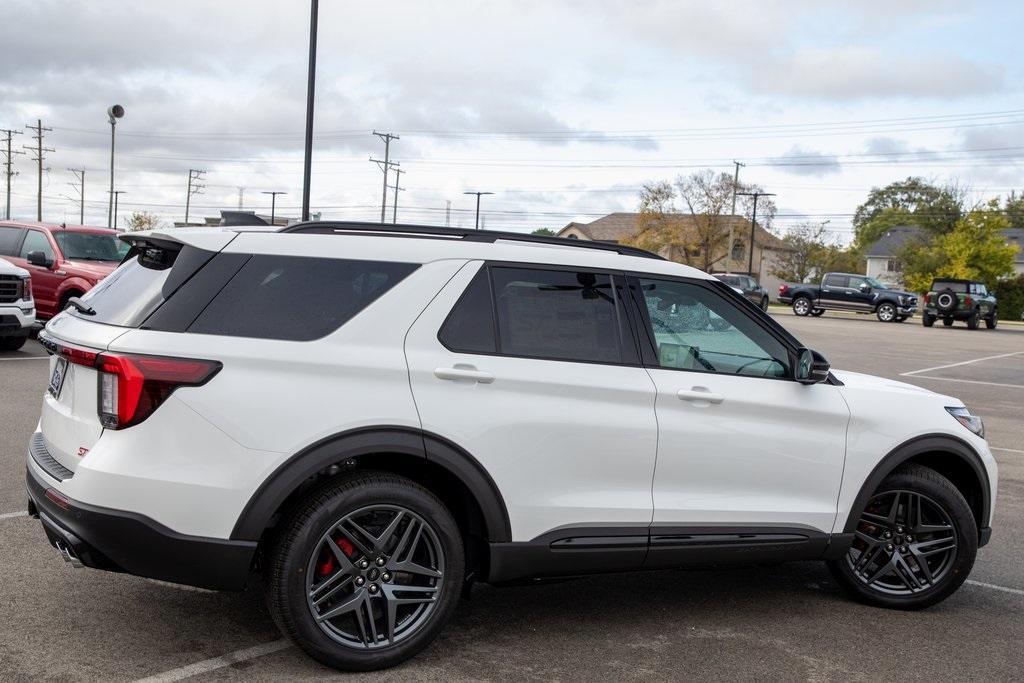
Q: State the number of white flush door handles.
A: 2